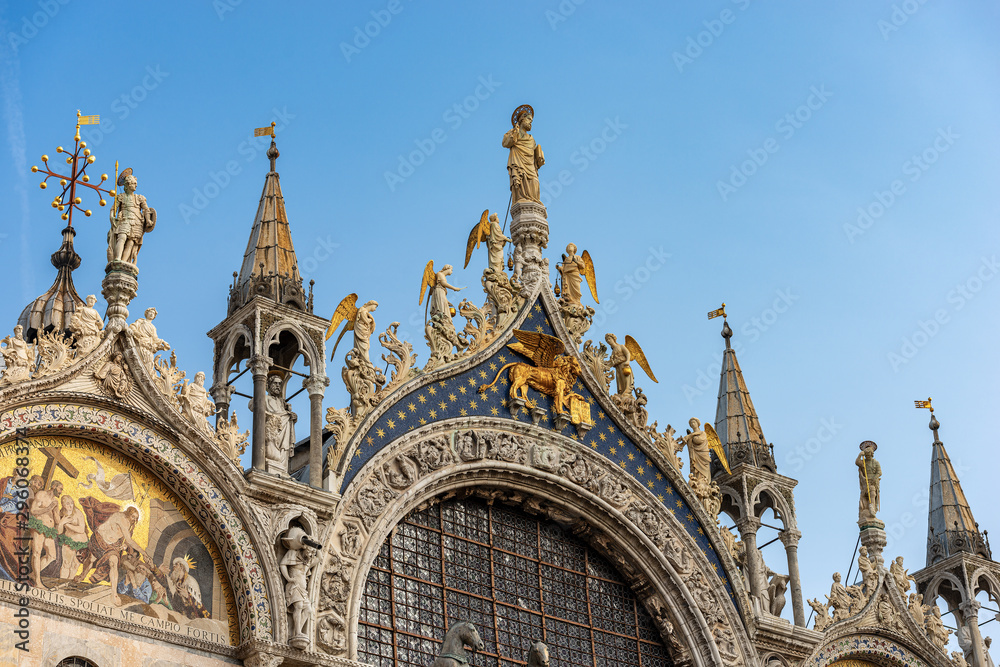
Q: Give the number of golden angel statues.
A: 6